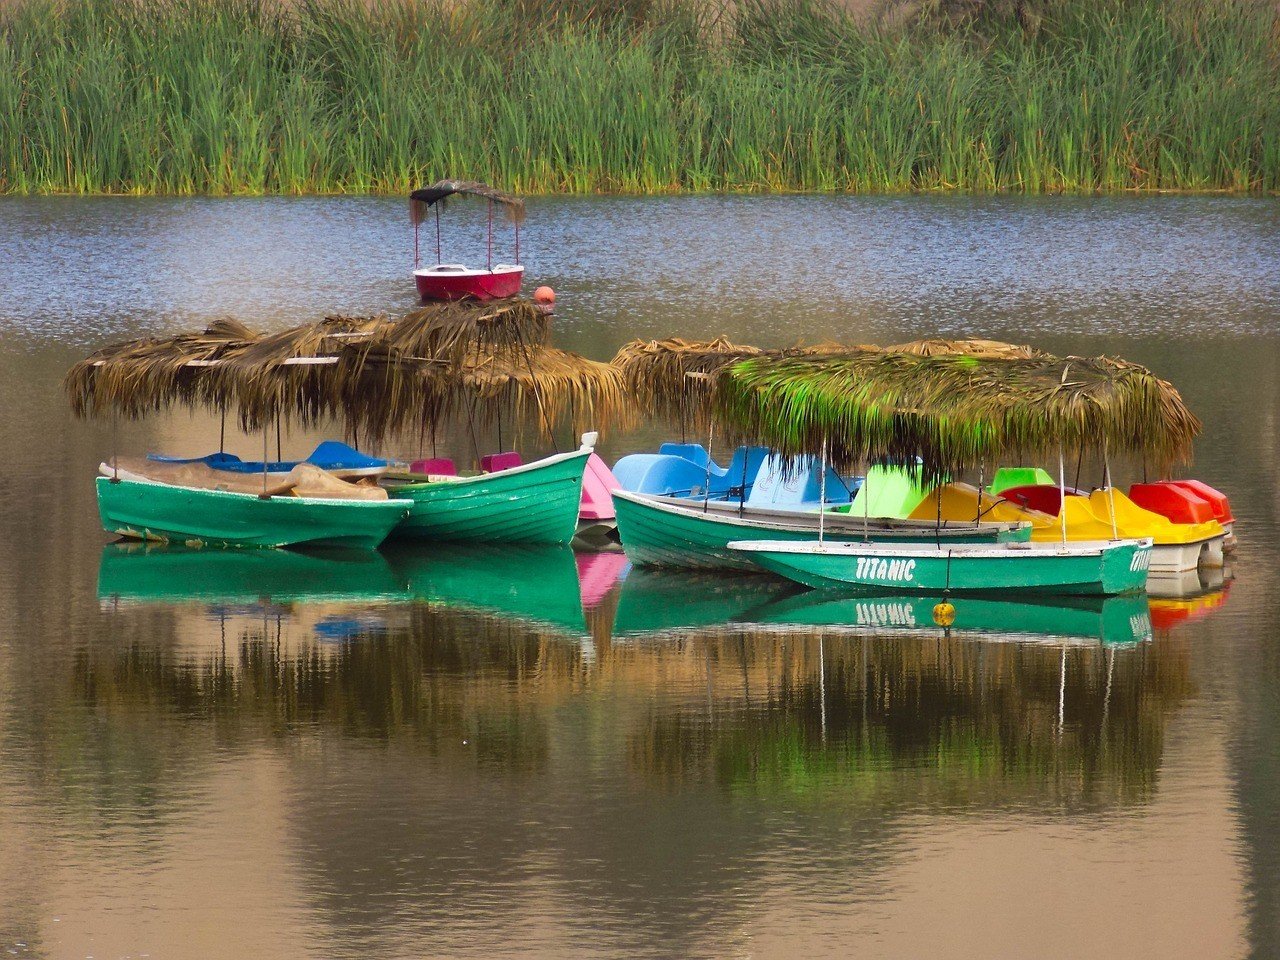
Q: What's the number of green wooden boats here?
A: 4